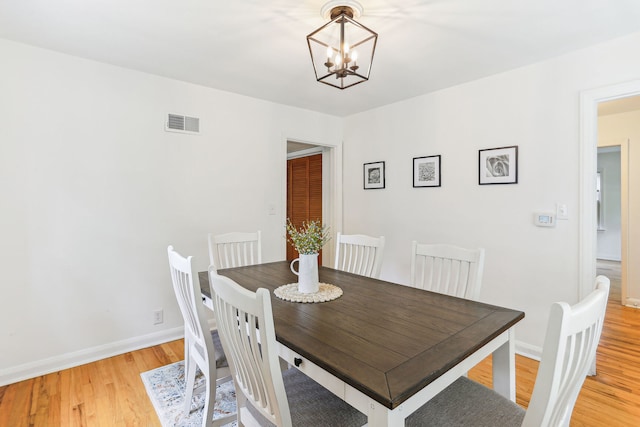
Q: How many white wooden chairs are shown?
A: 6